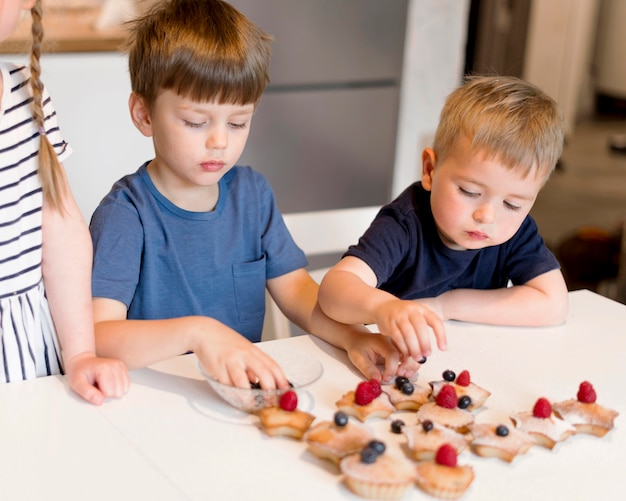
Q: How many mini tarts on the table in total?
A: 12